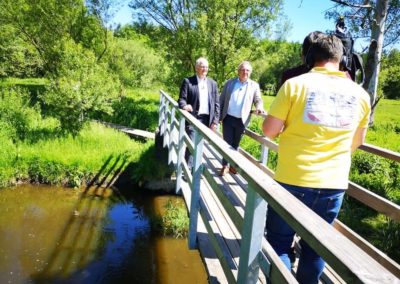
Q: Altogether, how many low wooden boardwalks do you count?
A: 1